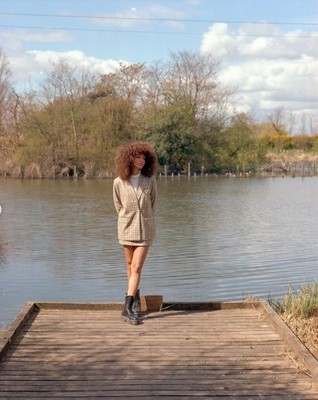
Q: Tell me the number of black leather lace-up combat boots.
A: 2